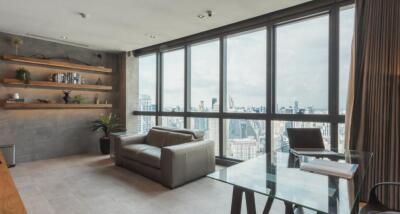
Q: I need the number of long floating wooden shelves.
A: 3